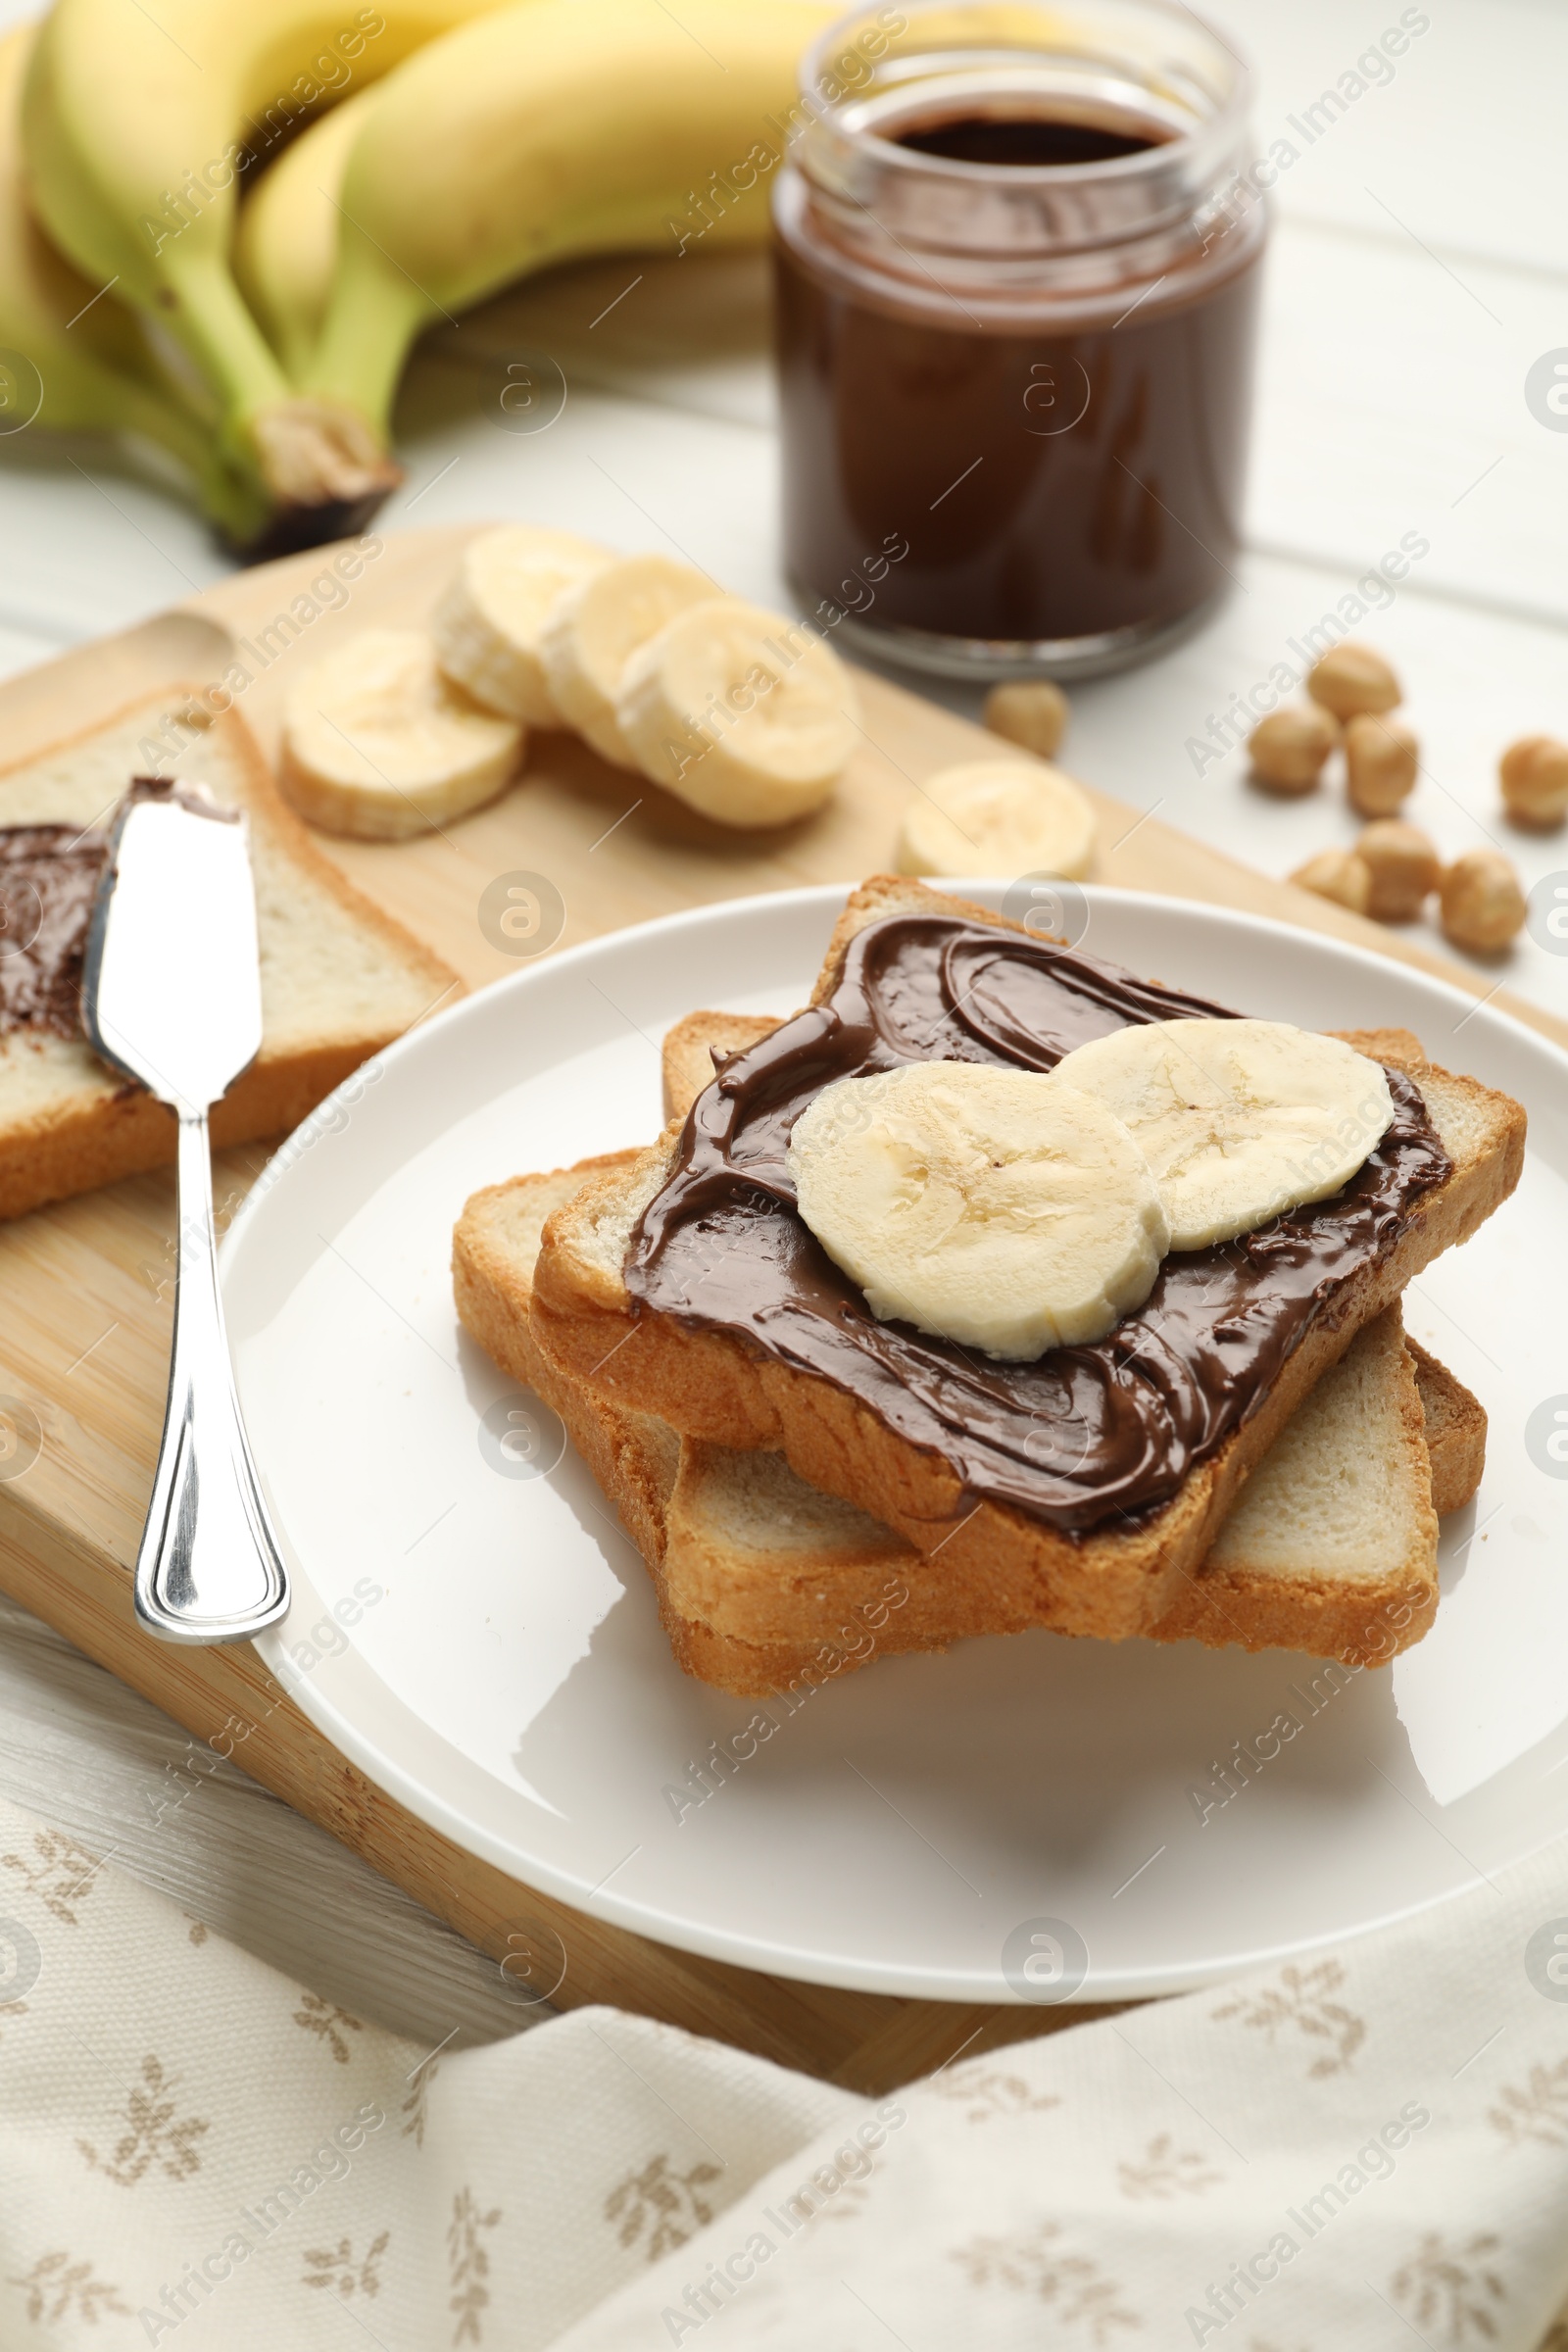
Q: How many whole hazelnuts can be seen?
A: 8